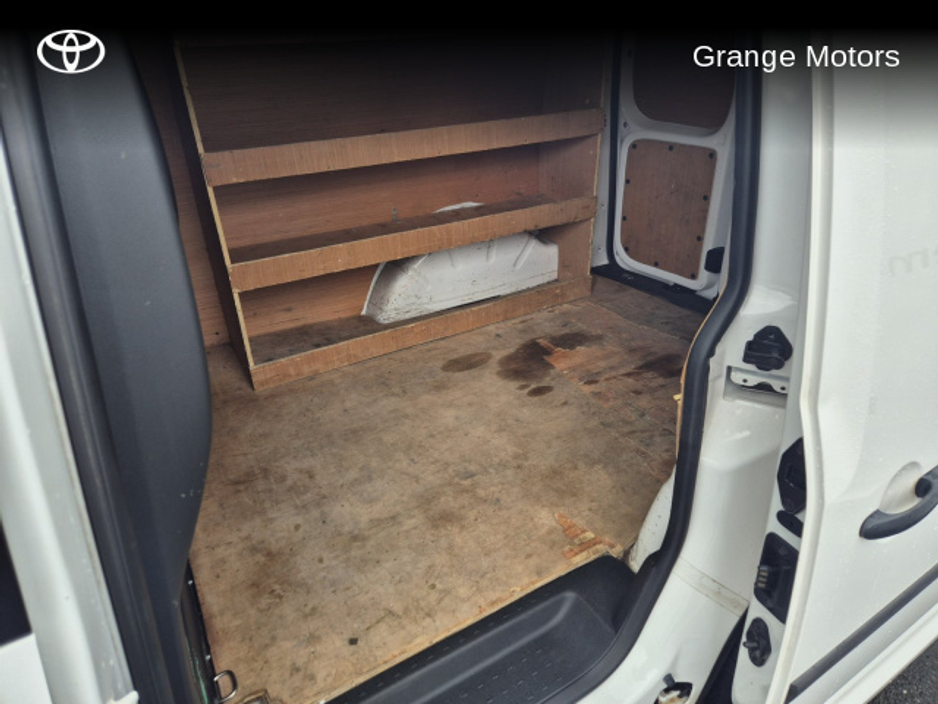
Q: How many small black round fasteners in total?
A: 10